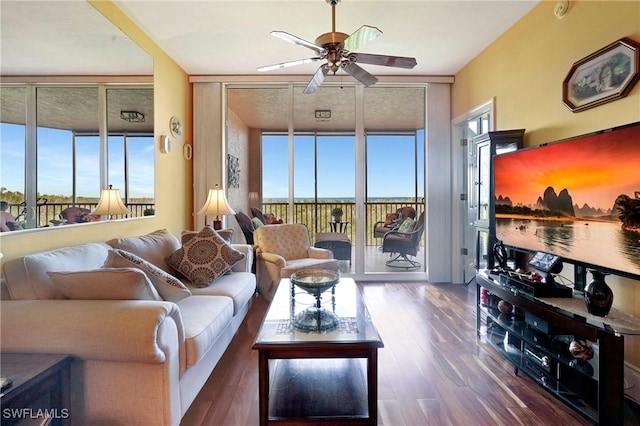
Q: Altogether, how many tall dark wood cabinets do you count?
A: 1